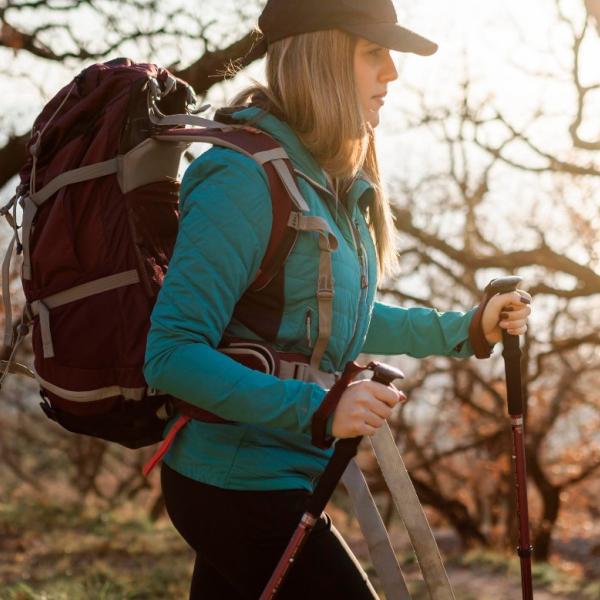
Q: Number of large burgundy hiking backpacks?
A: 1